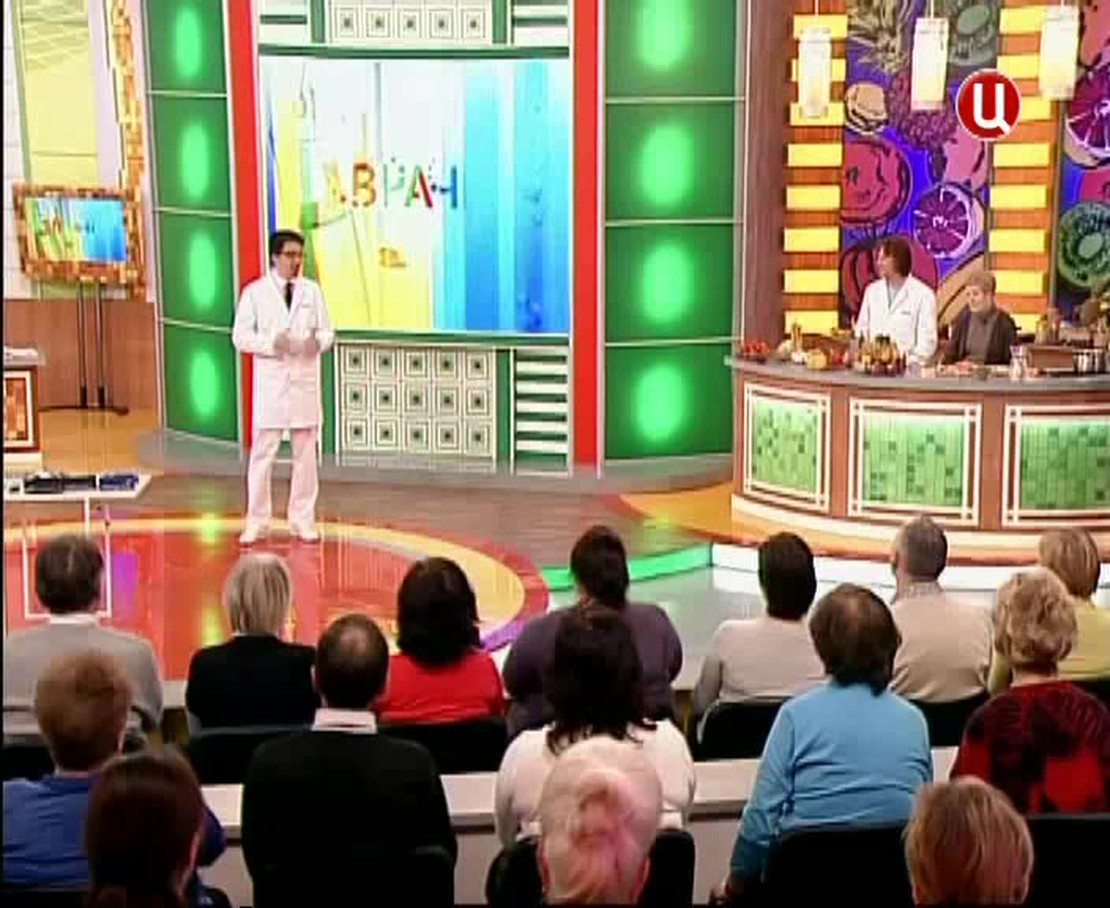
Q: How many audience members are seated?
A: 15